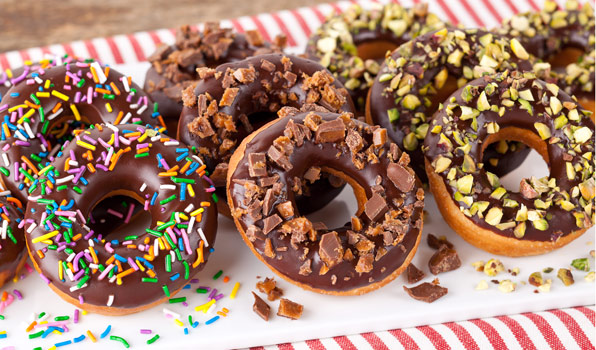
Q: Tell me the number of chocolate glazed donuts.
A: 11